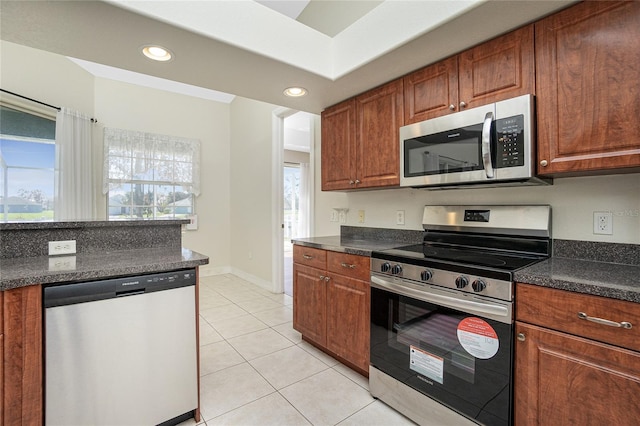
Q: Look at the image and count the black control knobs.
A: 5